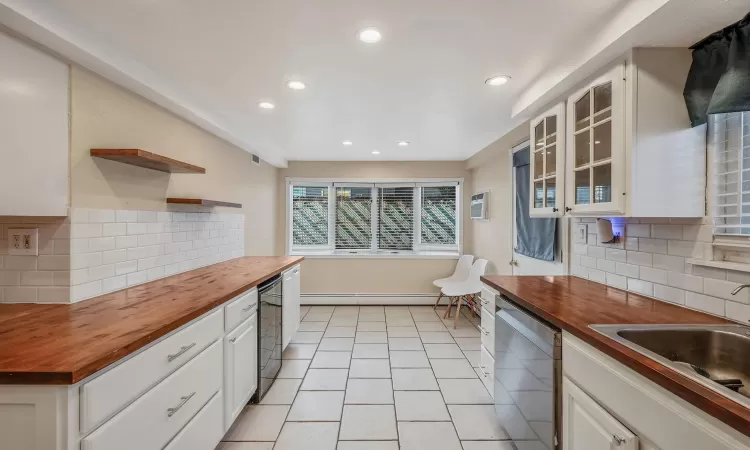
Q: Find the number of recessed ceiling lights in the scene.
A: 7